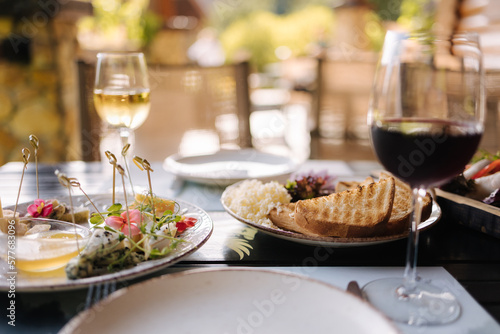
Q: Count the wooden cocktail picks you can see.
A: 8